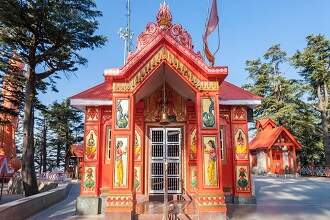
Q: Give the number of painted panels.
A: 12